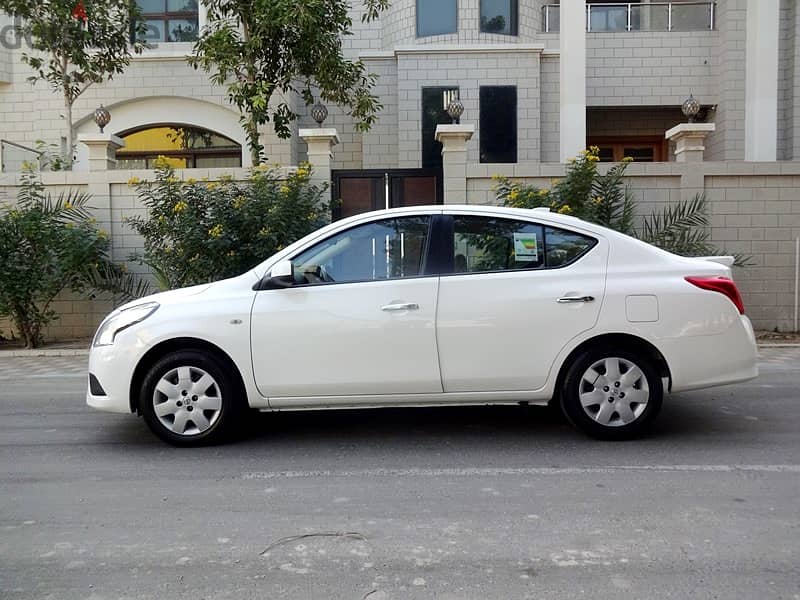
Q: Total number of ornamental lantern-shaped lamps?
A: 4